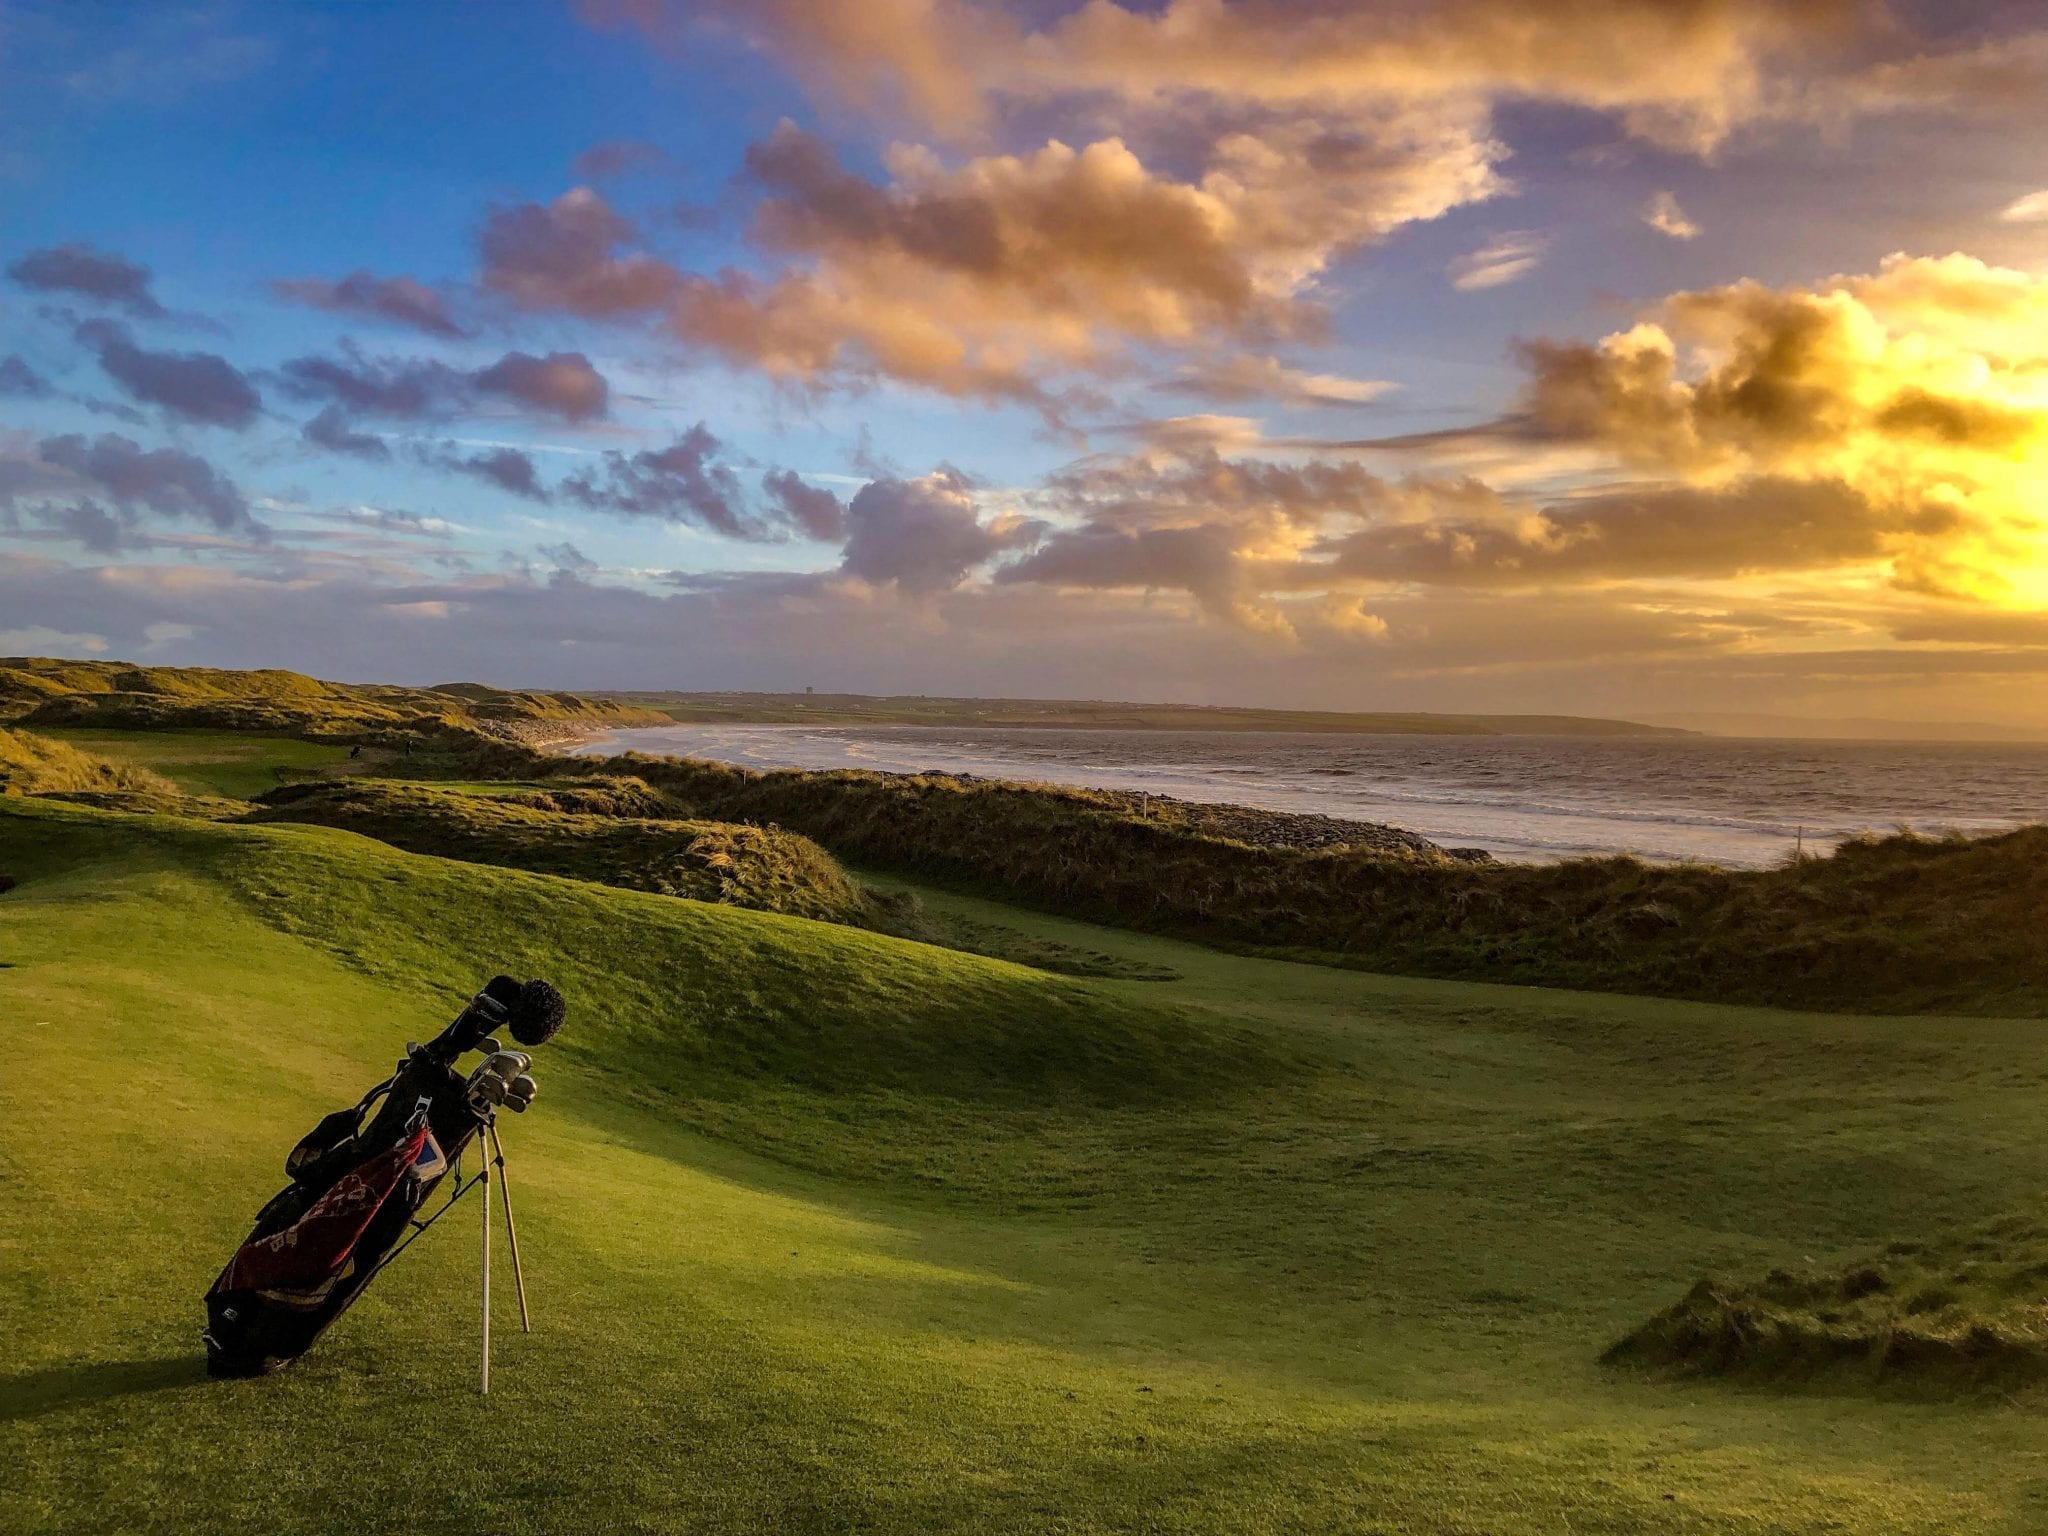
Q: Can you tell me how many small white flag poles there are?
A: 4